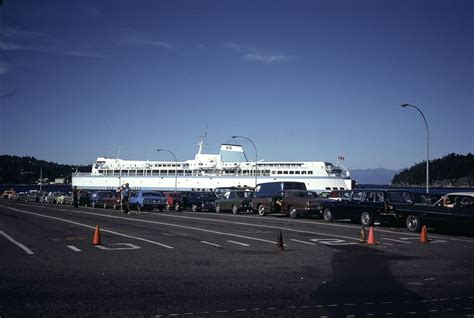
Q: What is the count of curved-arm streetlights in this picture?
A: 3